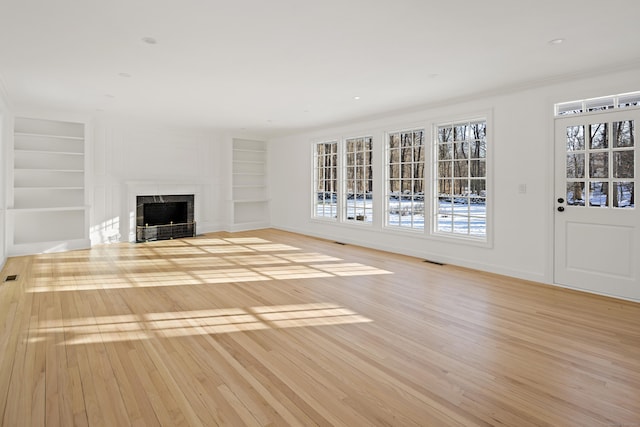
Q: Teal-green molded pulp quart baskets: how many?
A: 0